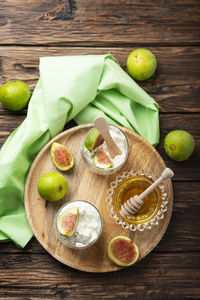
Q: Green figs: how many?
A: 4